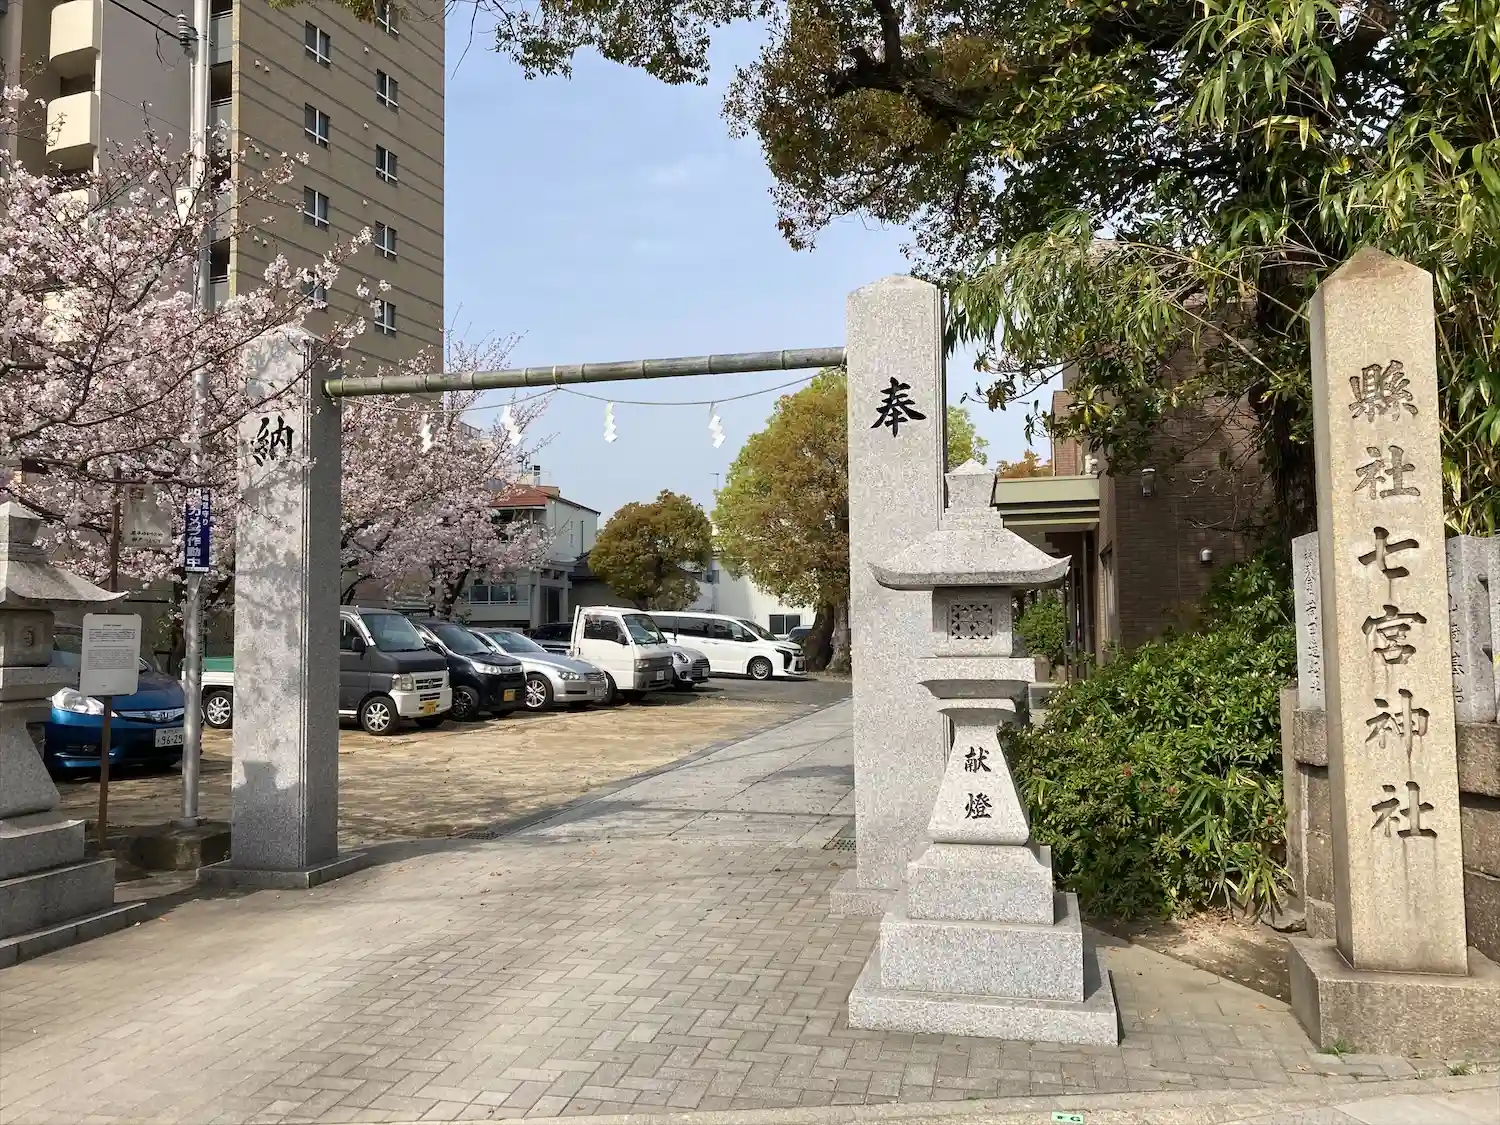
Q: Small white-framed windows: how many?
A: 9